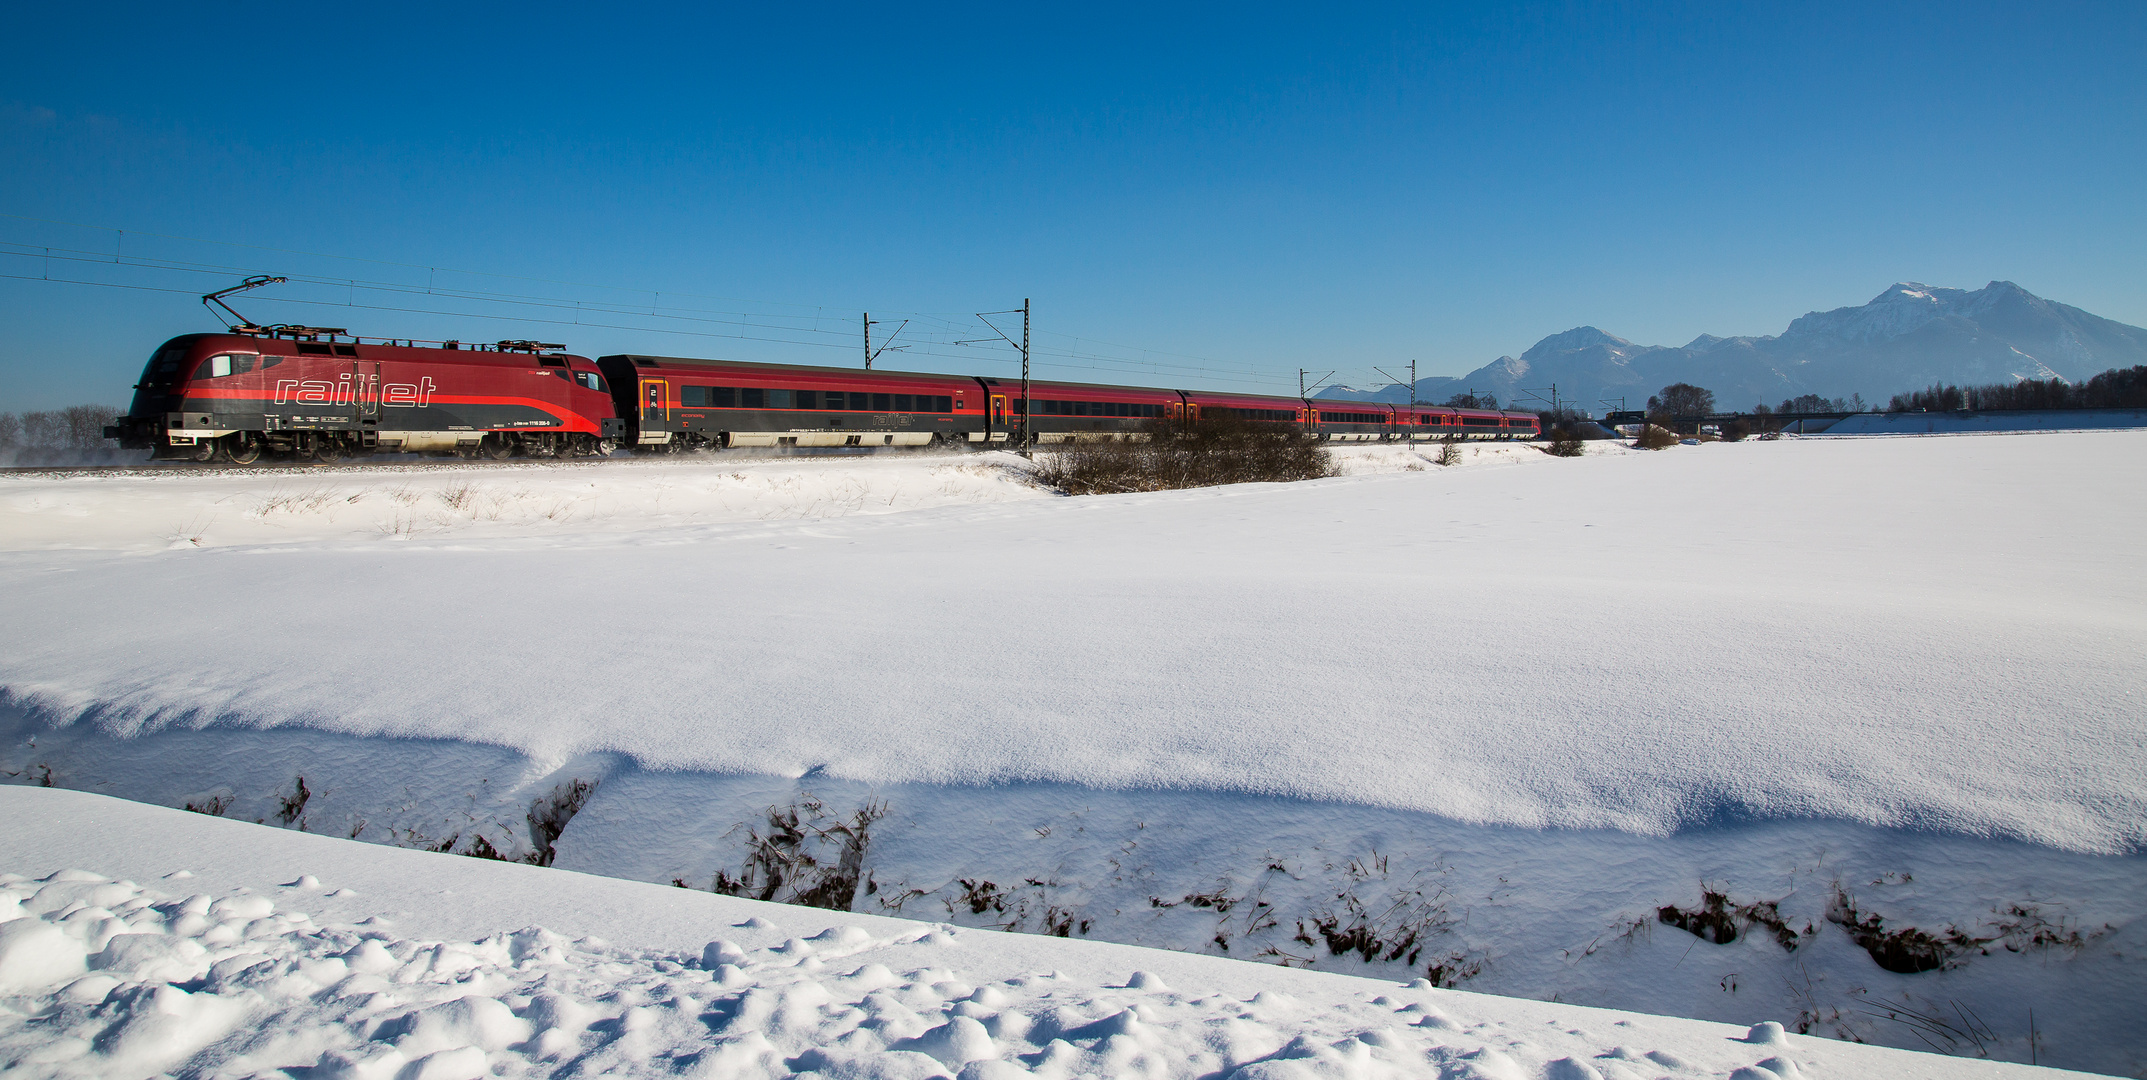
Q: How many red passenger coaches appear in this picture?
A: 7